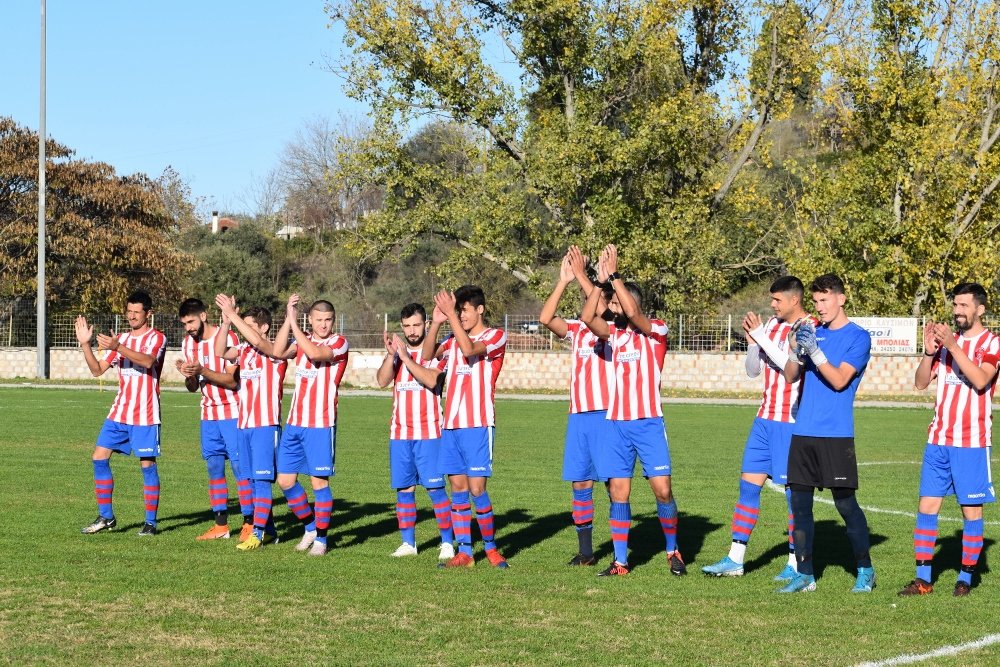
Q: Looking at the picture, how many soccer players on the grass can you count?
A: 11